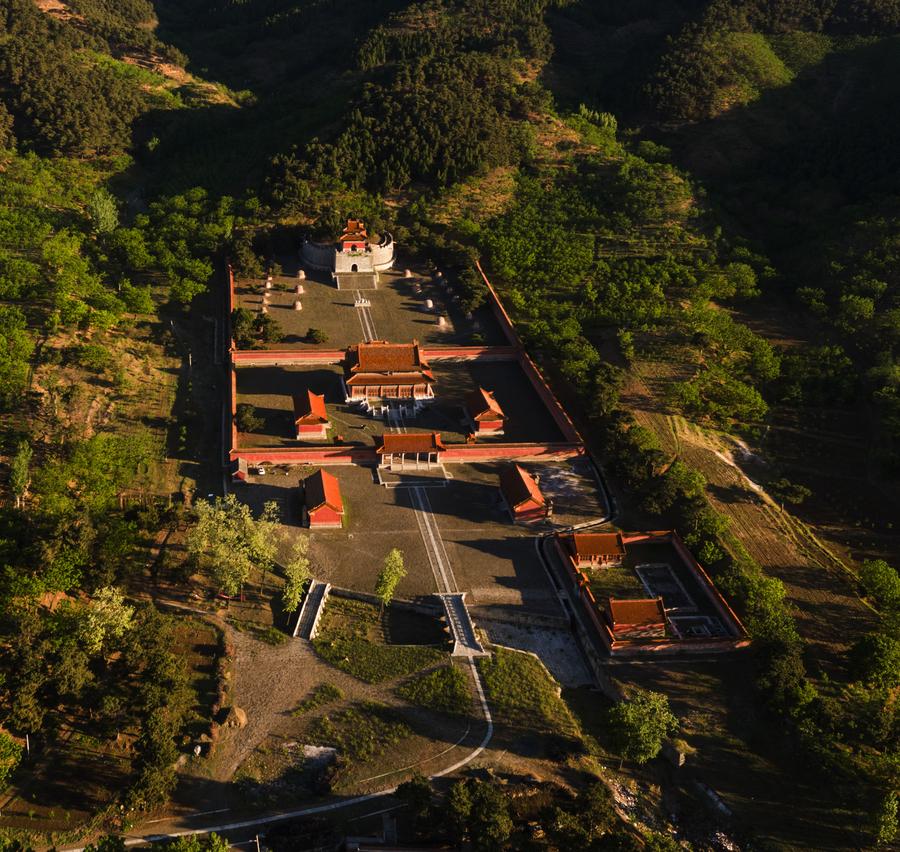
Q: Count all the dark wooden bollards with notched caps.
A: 0